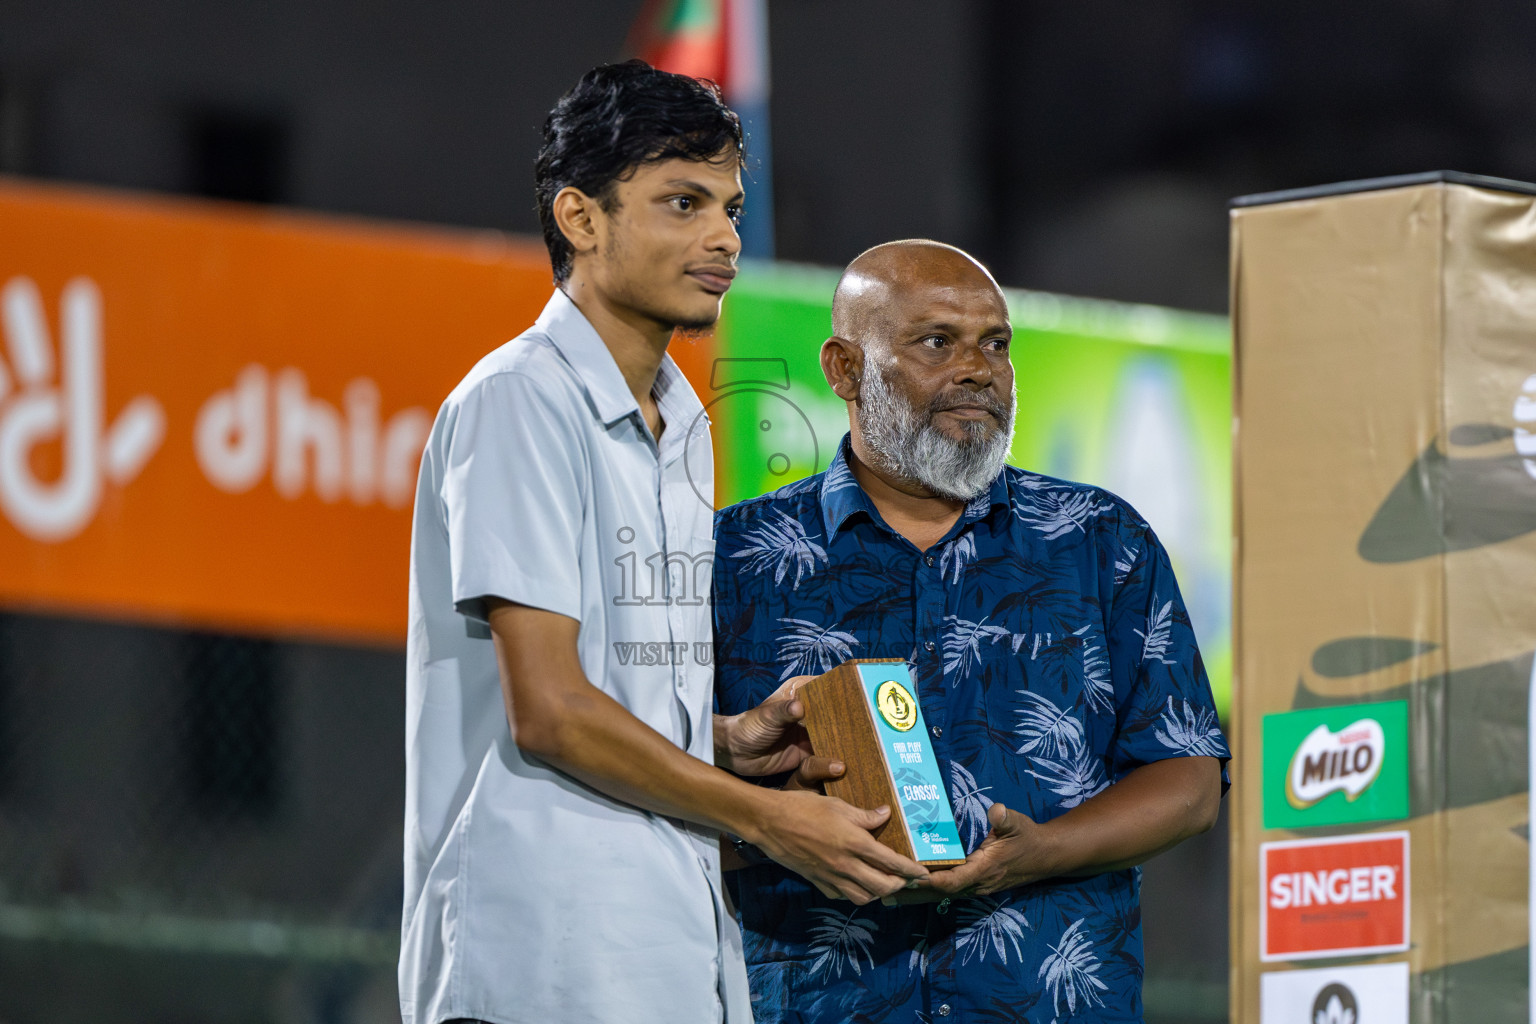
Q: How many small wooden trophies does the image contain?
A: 1